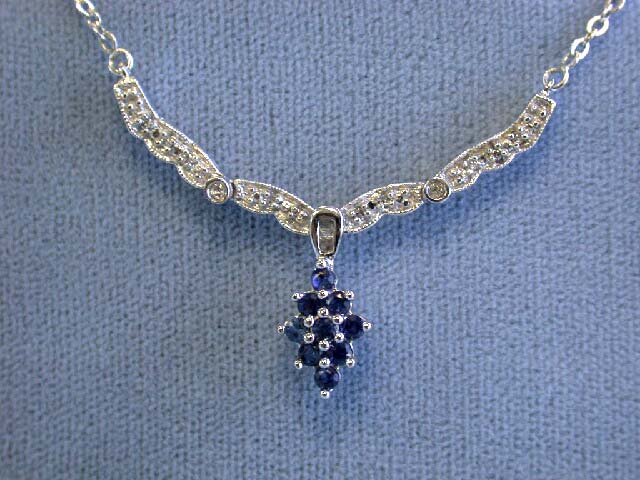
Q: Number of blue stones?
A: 9